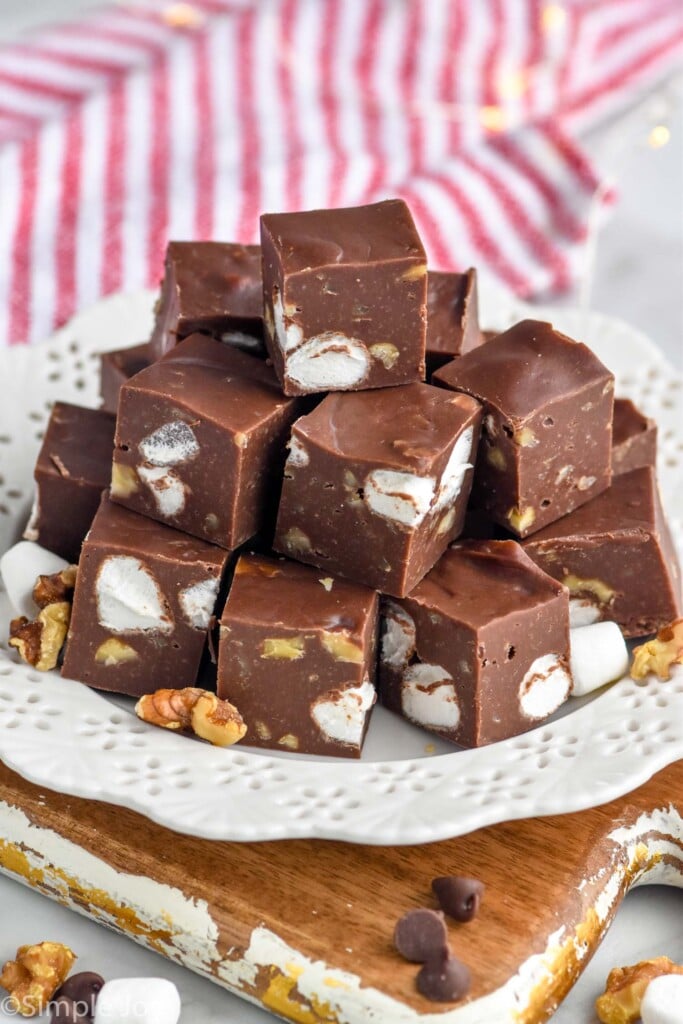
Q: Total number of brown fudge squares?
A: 13